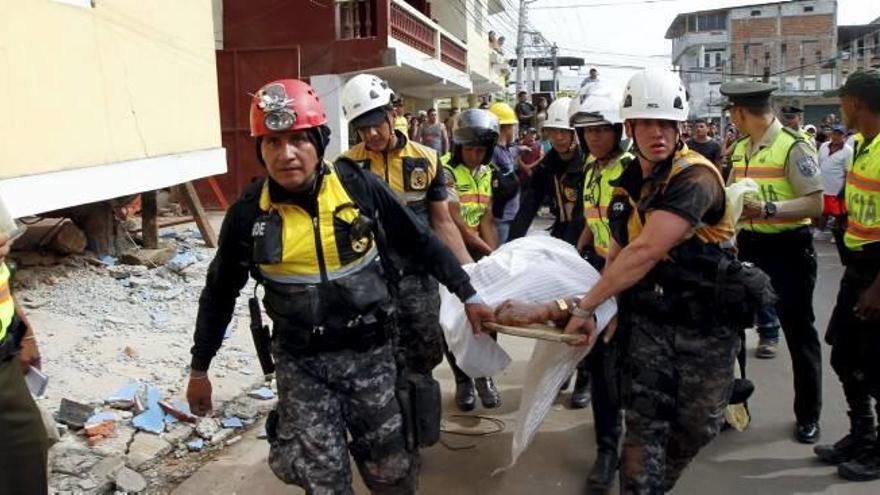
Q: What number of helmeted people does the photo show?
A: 7